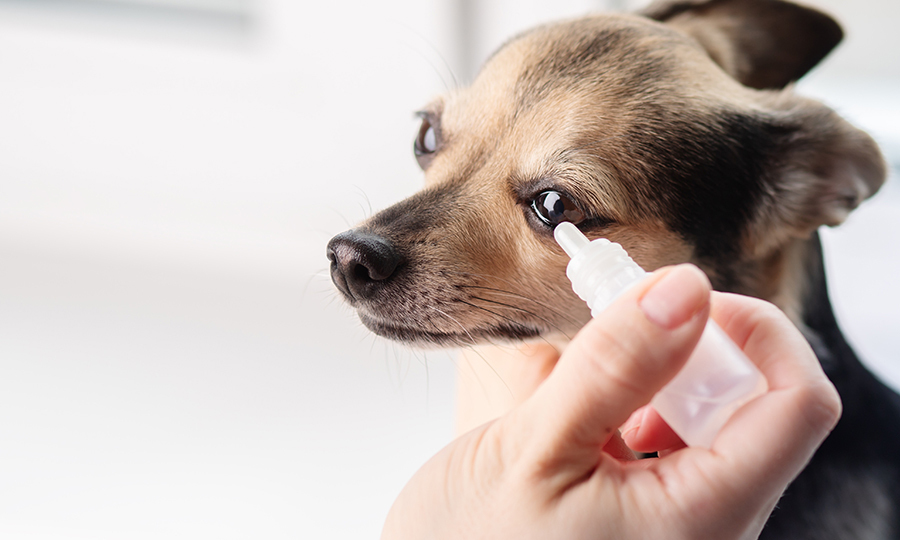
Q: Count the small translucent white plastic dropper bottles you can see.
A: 1